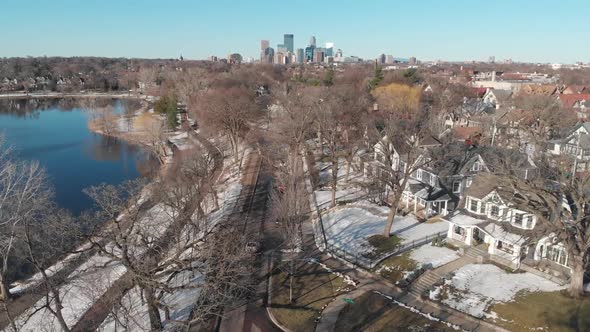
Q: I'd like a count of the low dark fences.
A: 1